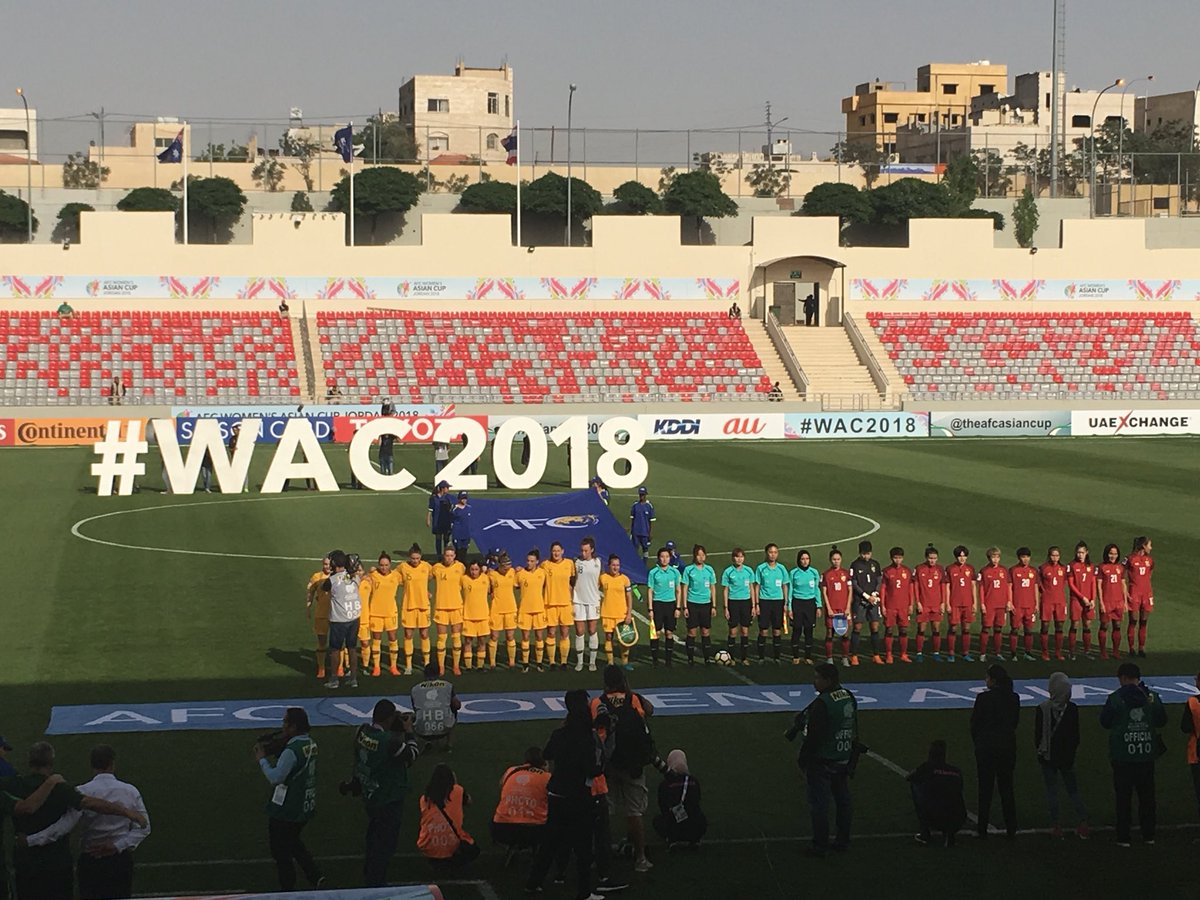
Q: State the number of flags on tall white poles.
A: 3